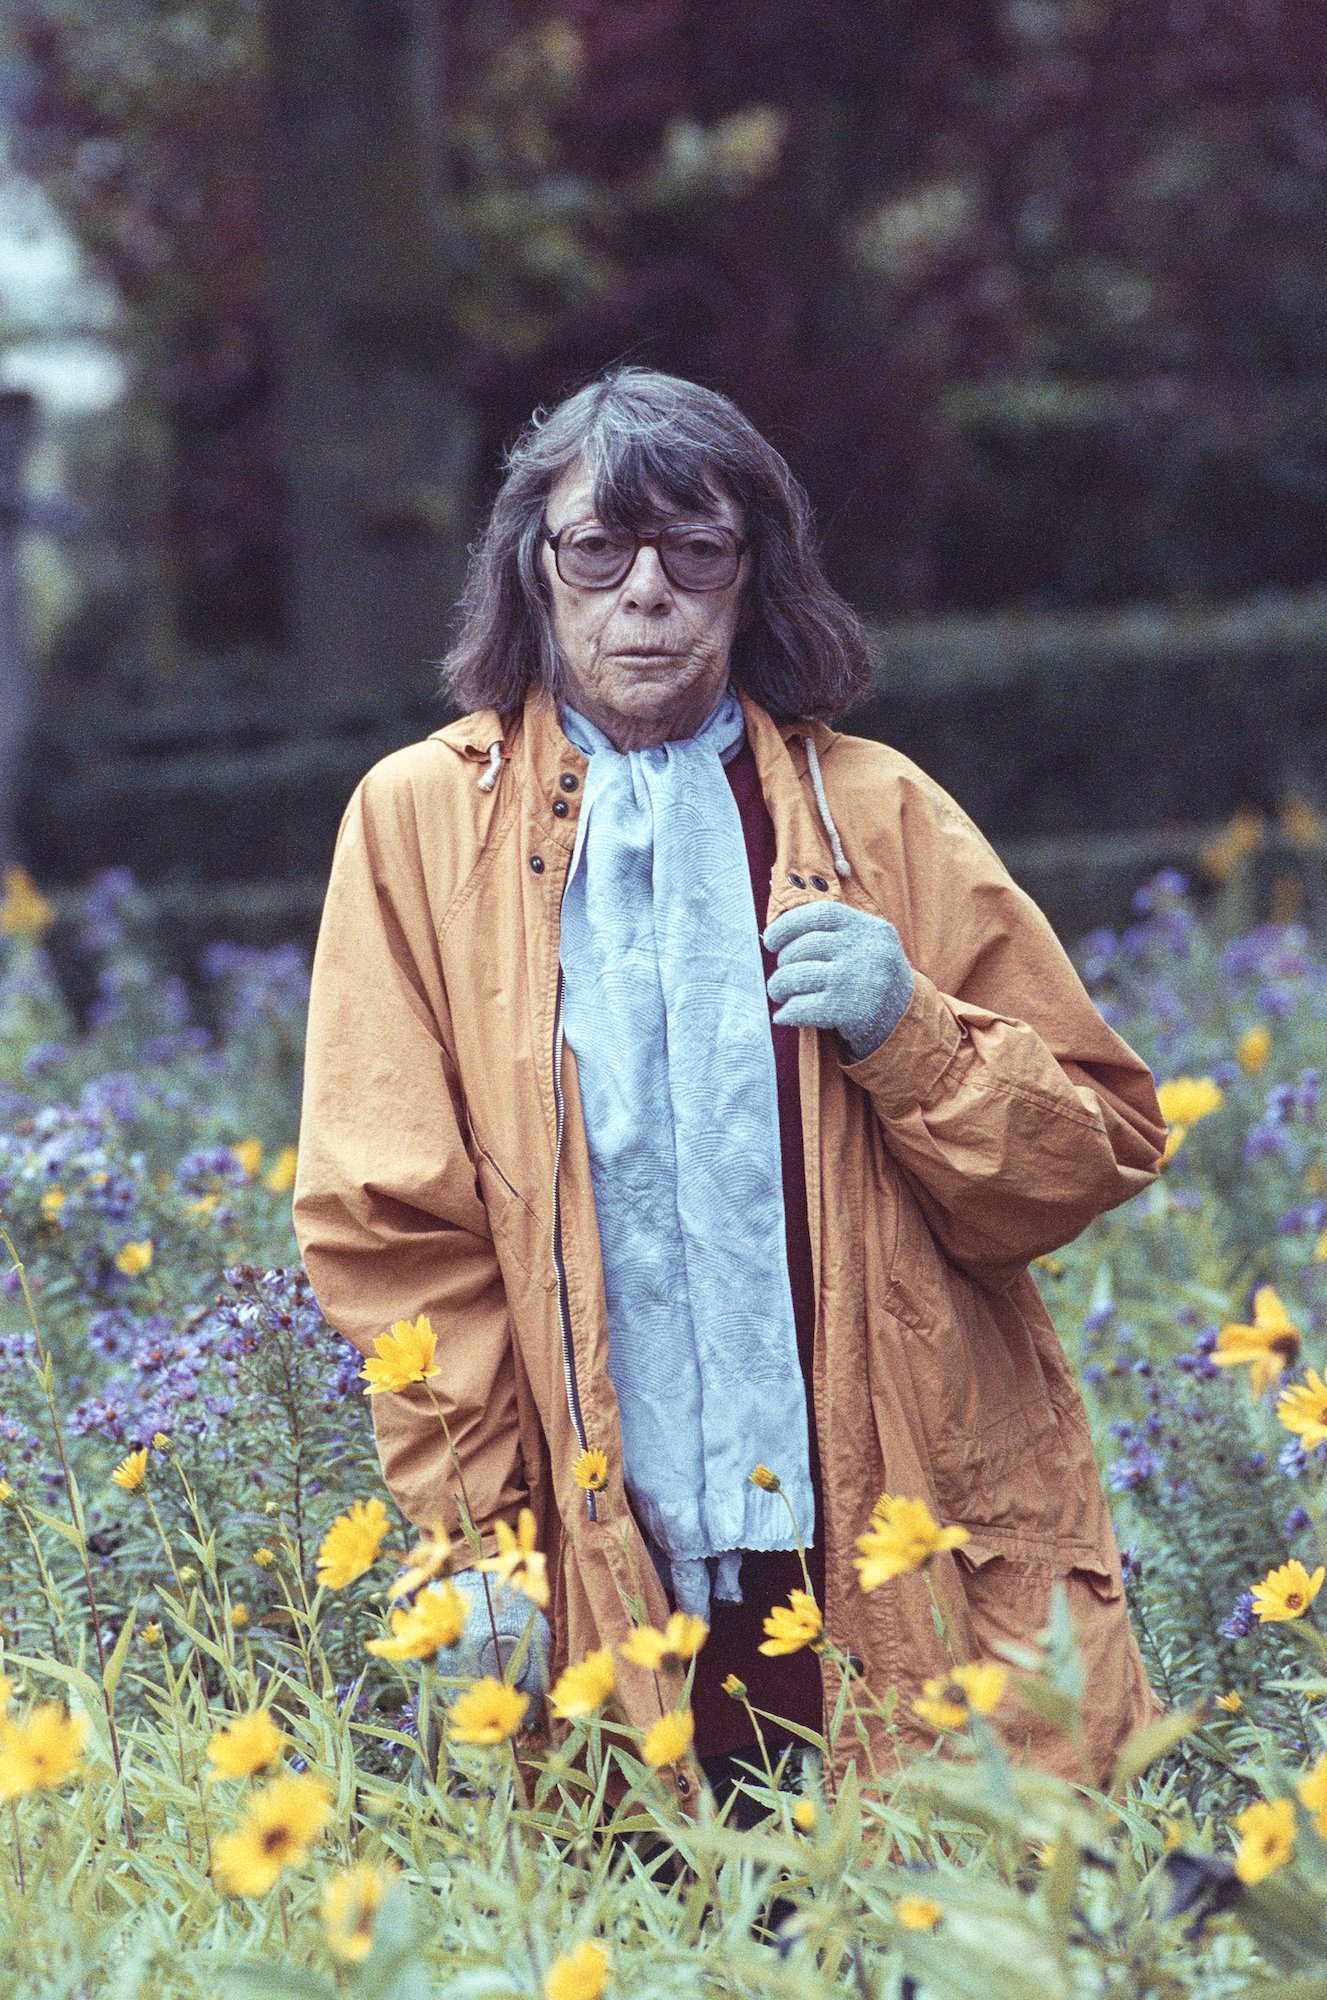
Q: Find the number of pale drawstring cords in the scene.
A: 2